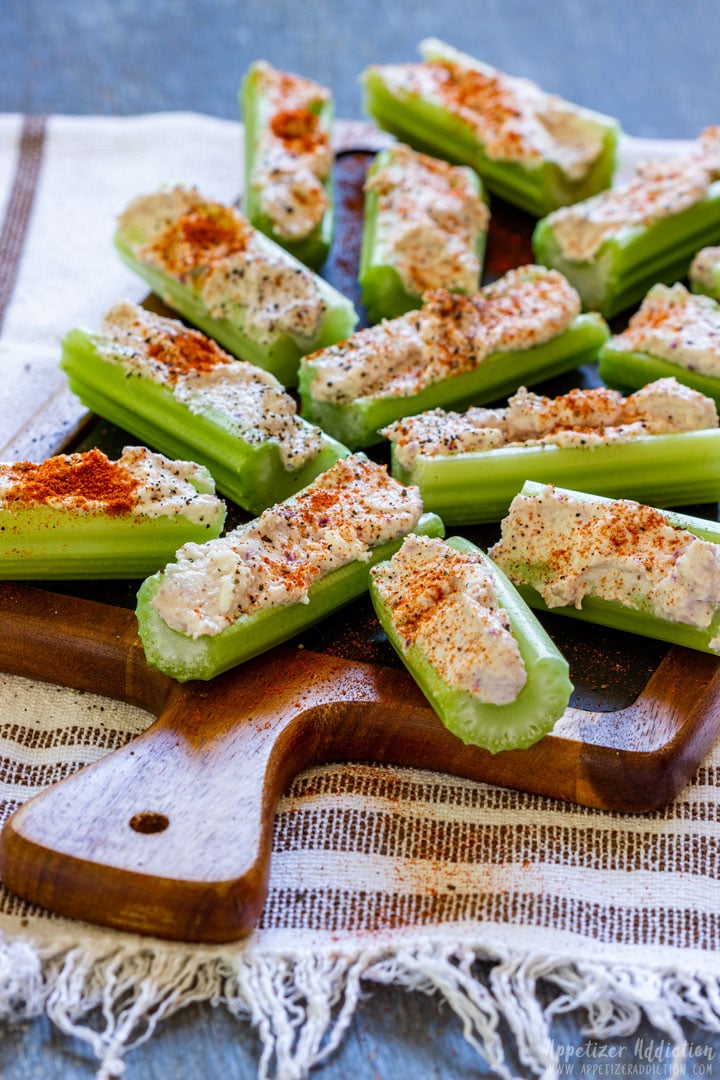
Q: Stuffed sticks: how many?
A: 14